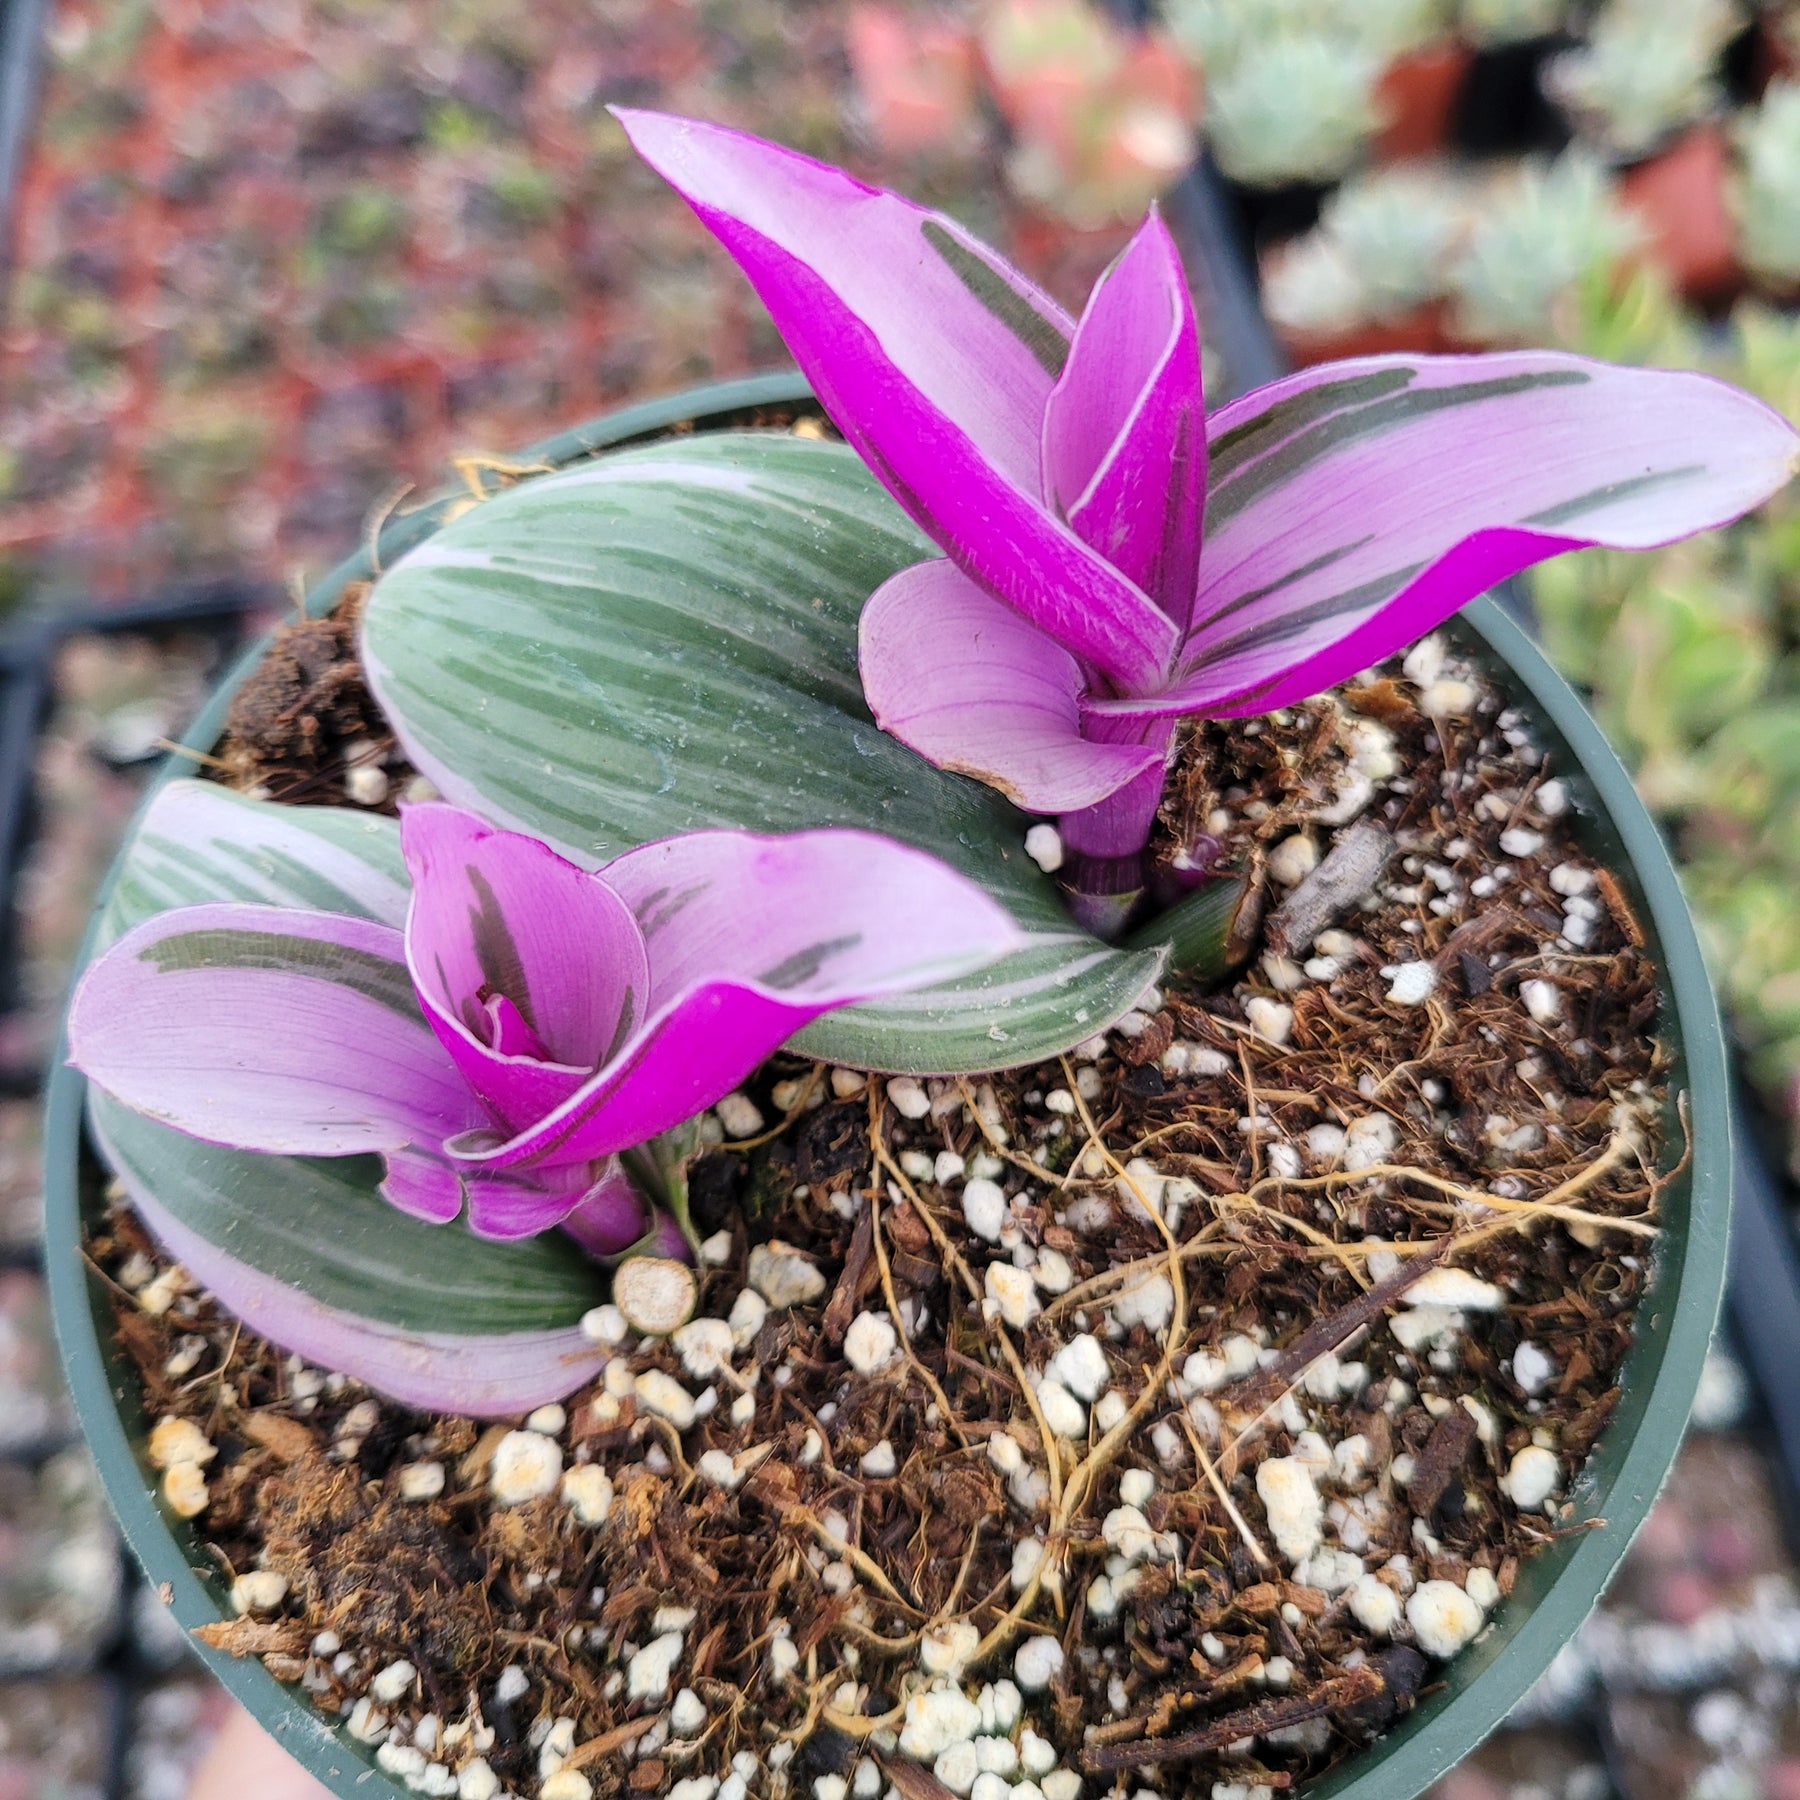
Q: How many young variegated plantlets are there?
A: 2